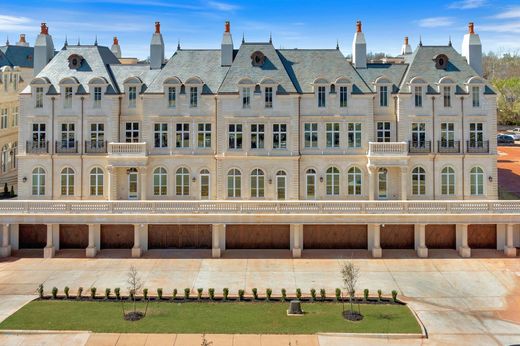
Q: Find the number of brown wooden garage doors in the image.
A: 9